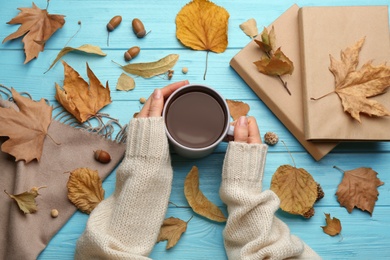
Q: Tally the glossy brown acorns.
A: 4